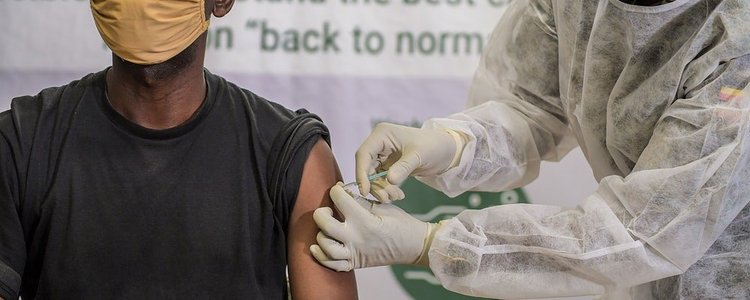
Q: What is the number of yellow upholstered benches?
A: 0